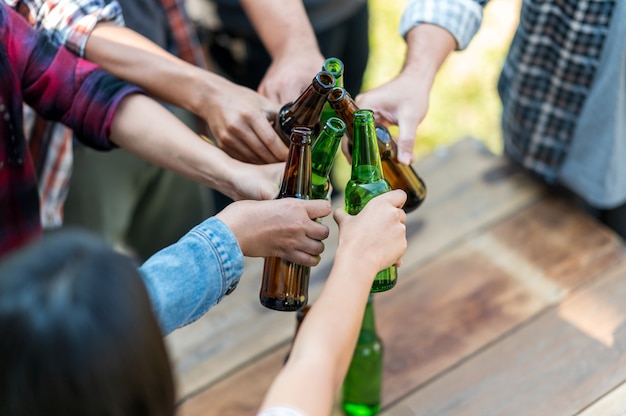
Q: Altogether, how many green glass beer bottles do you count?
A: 4